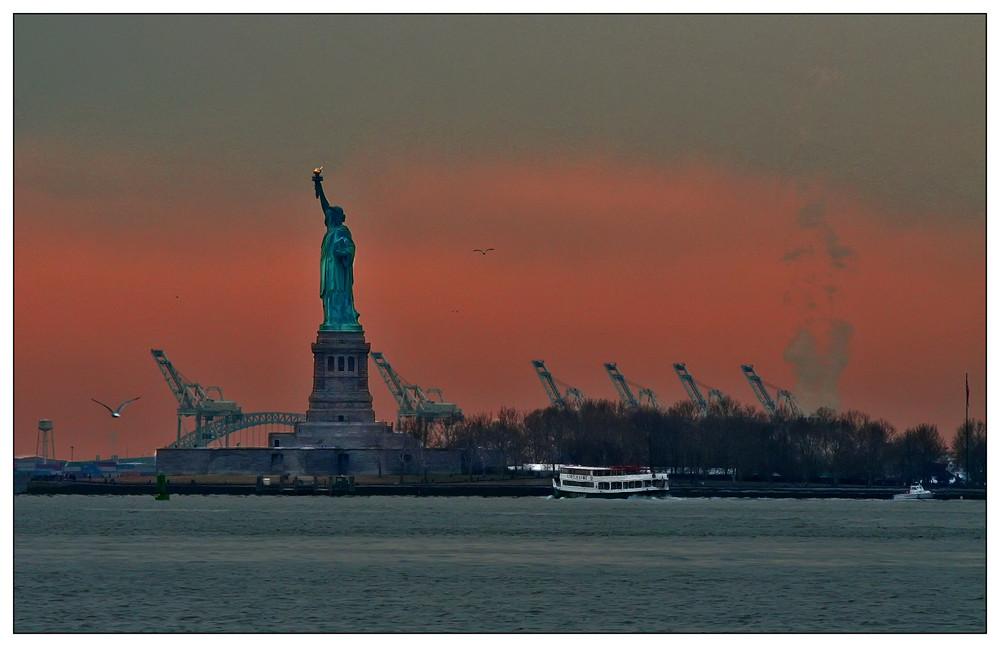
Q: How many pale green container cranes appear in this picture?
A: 6